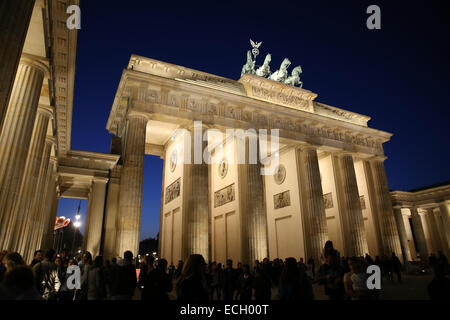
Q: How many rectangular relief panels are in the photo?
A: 5